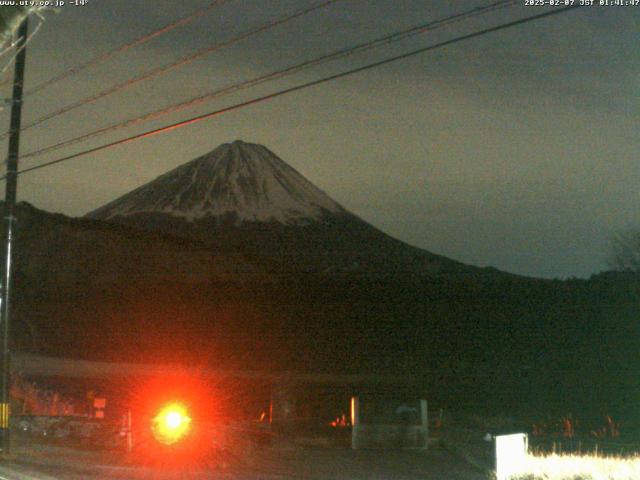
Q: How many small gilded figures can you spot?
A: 0